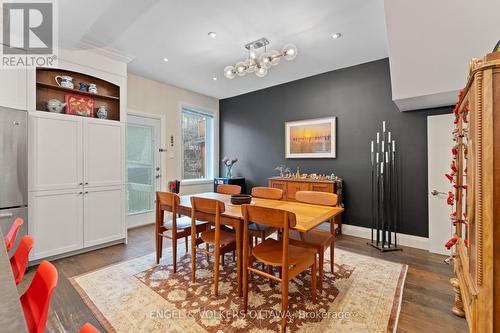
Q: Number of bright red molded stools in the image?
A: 4